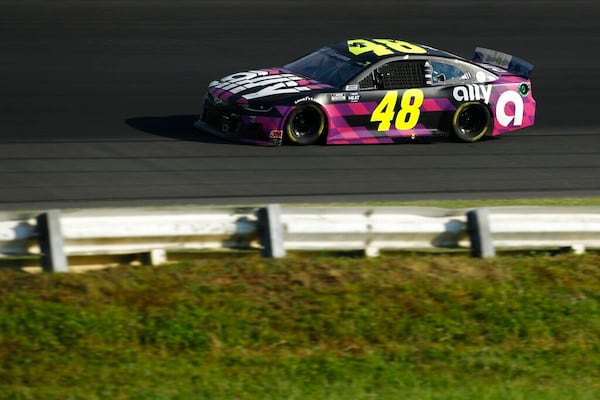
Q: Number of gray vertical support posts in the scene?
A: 3